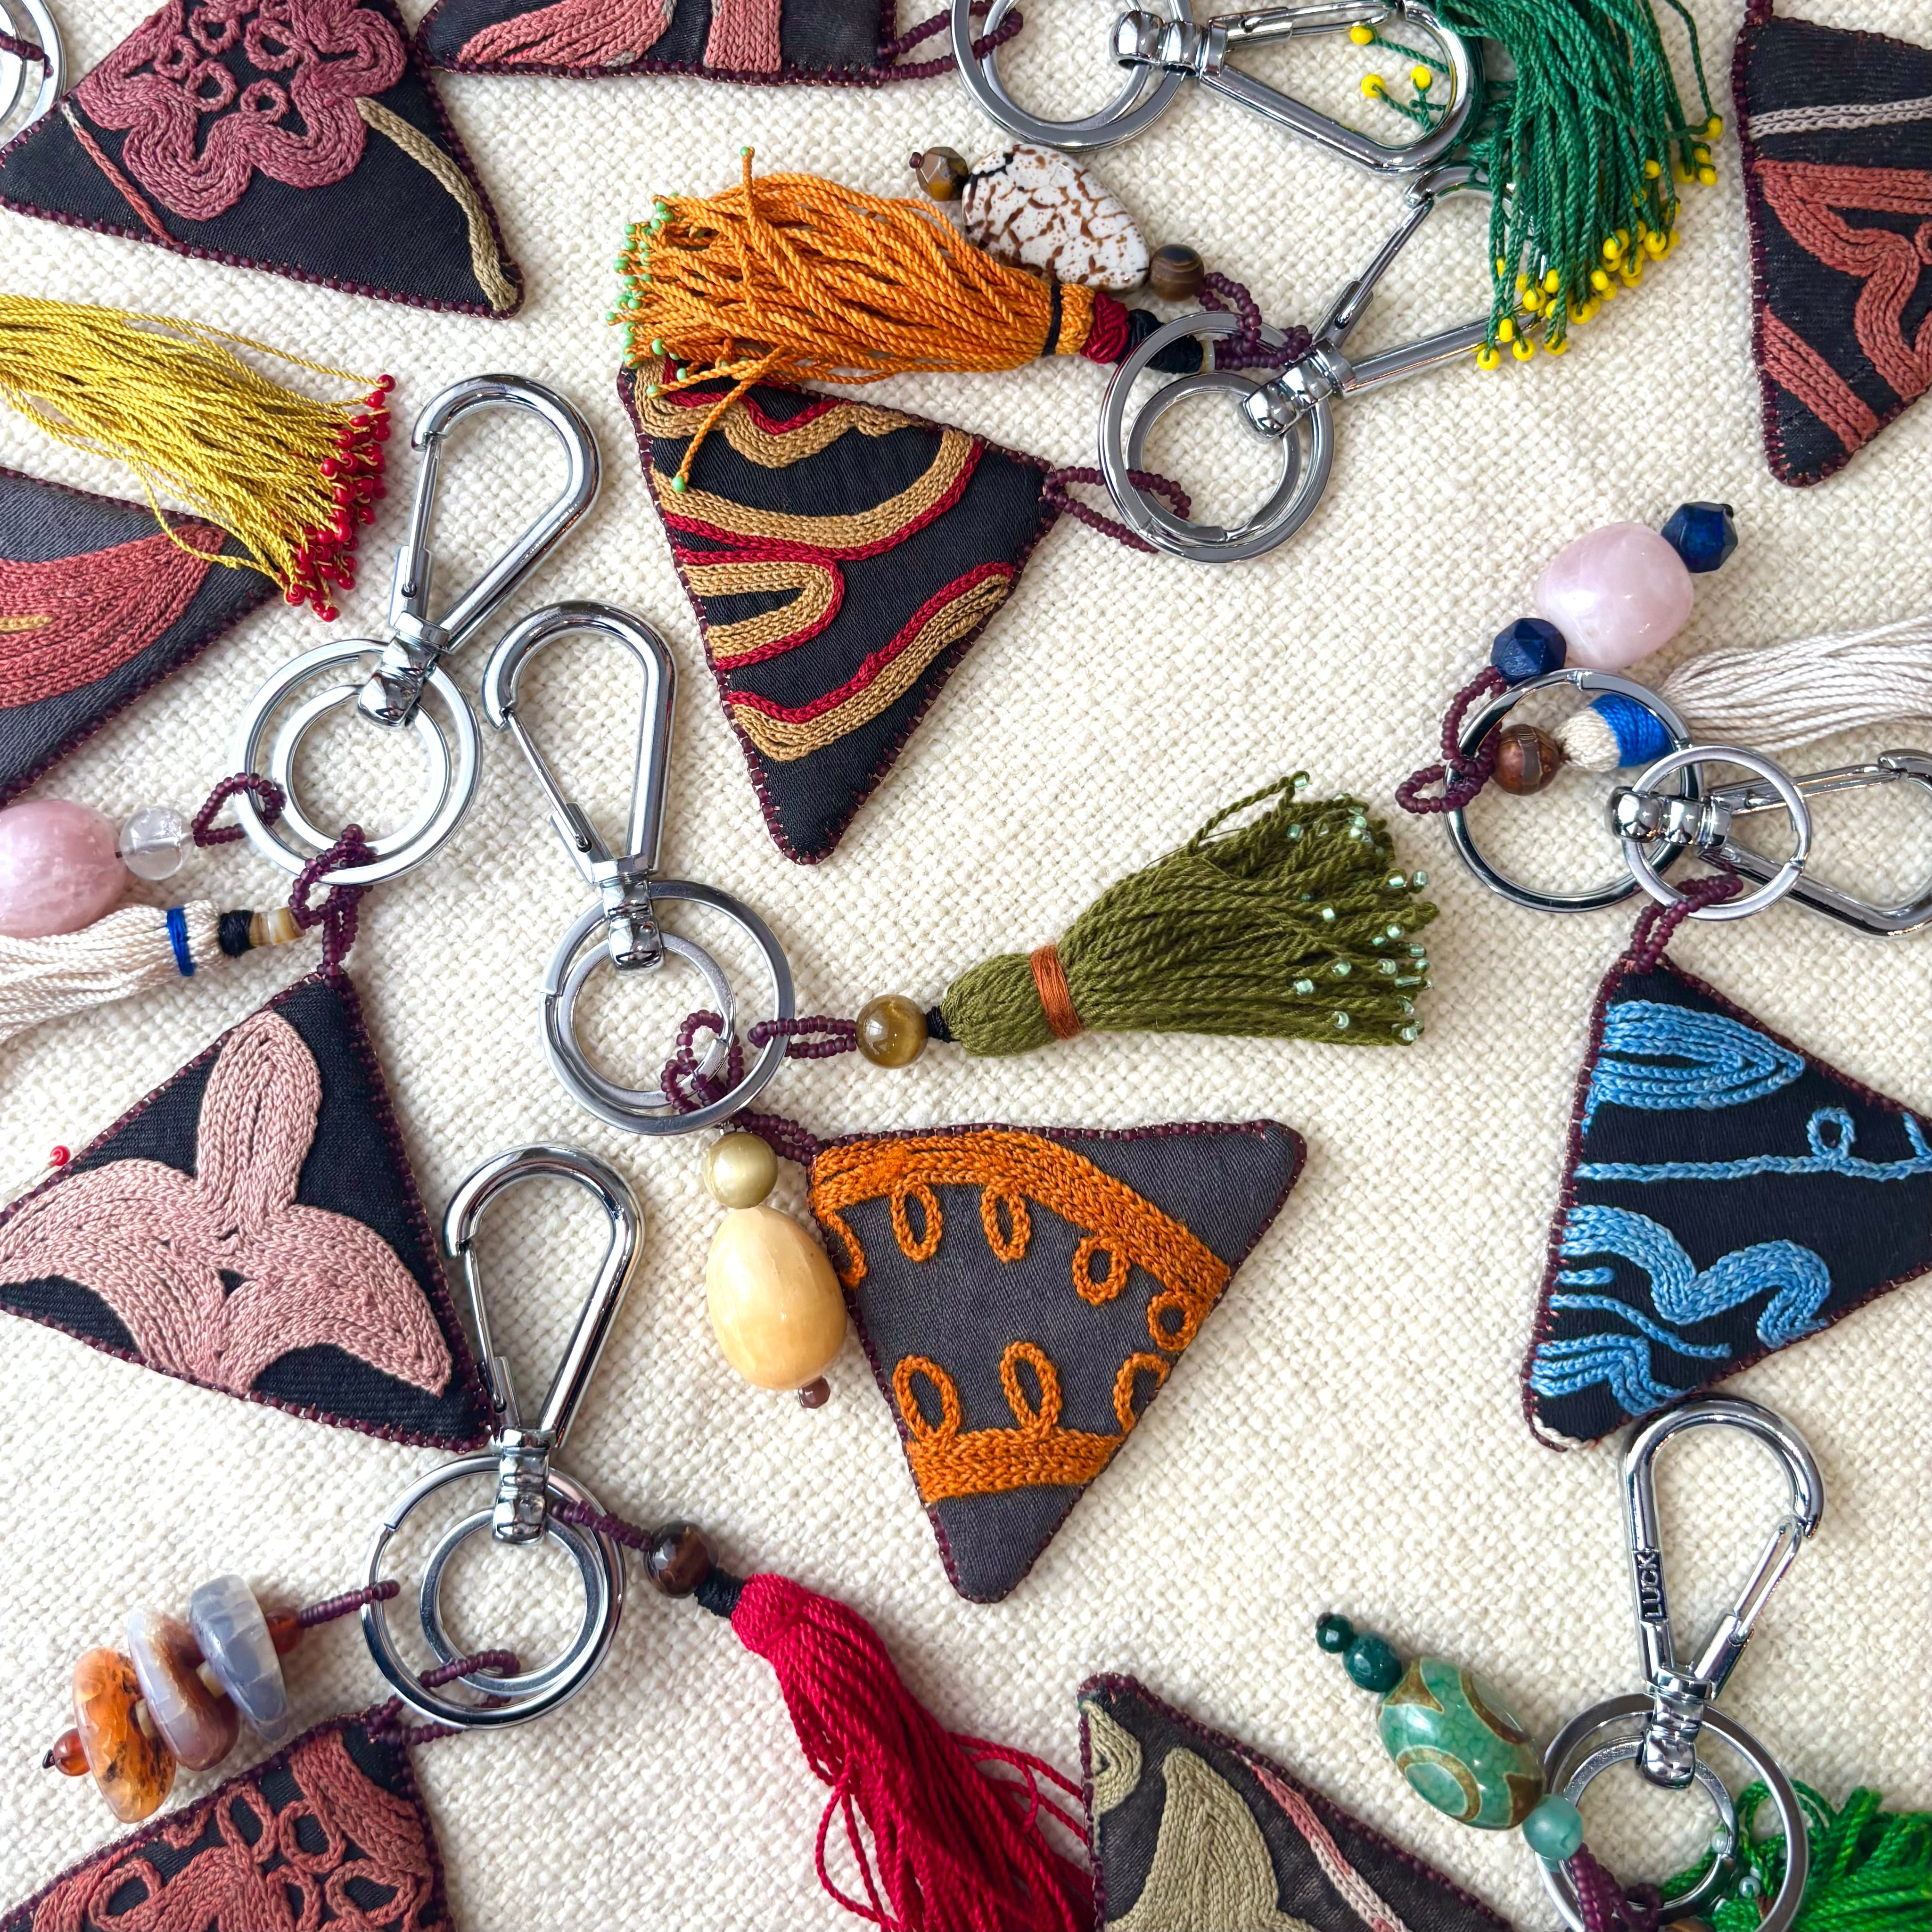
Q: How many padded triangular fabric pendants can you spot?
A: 10